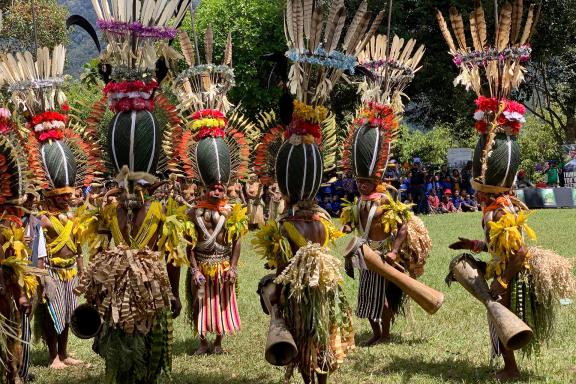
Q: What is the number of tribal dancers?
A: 7